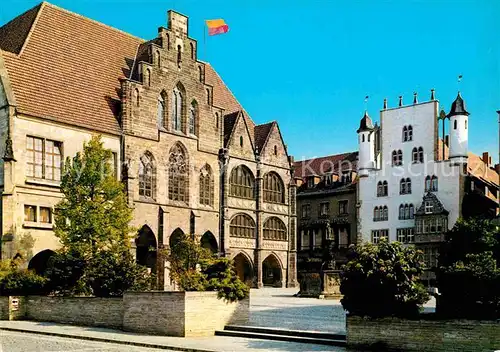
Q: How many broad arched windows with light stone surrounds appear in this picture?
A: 4